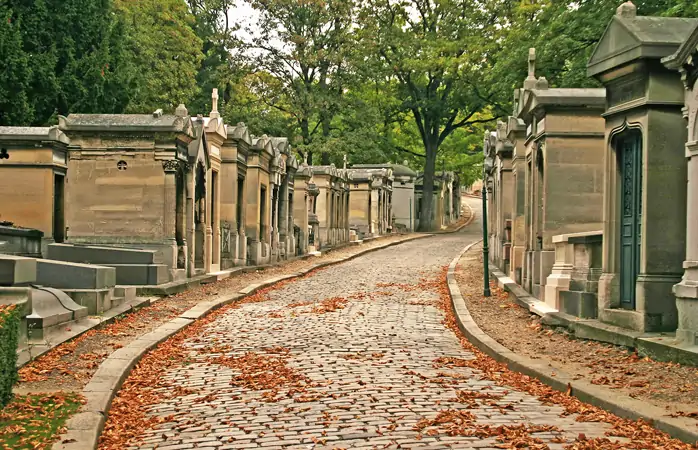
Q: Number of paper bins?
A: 0